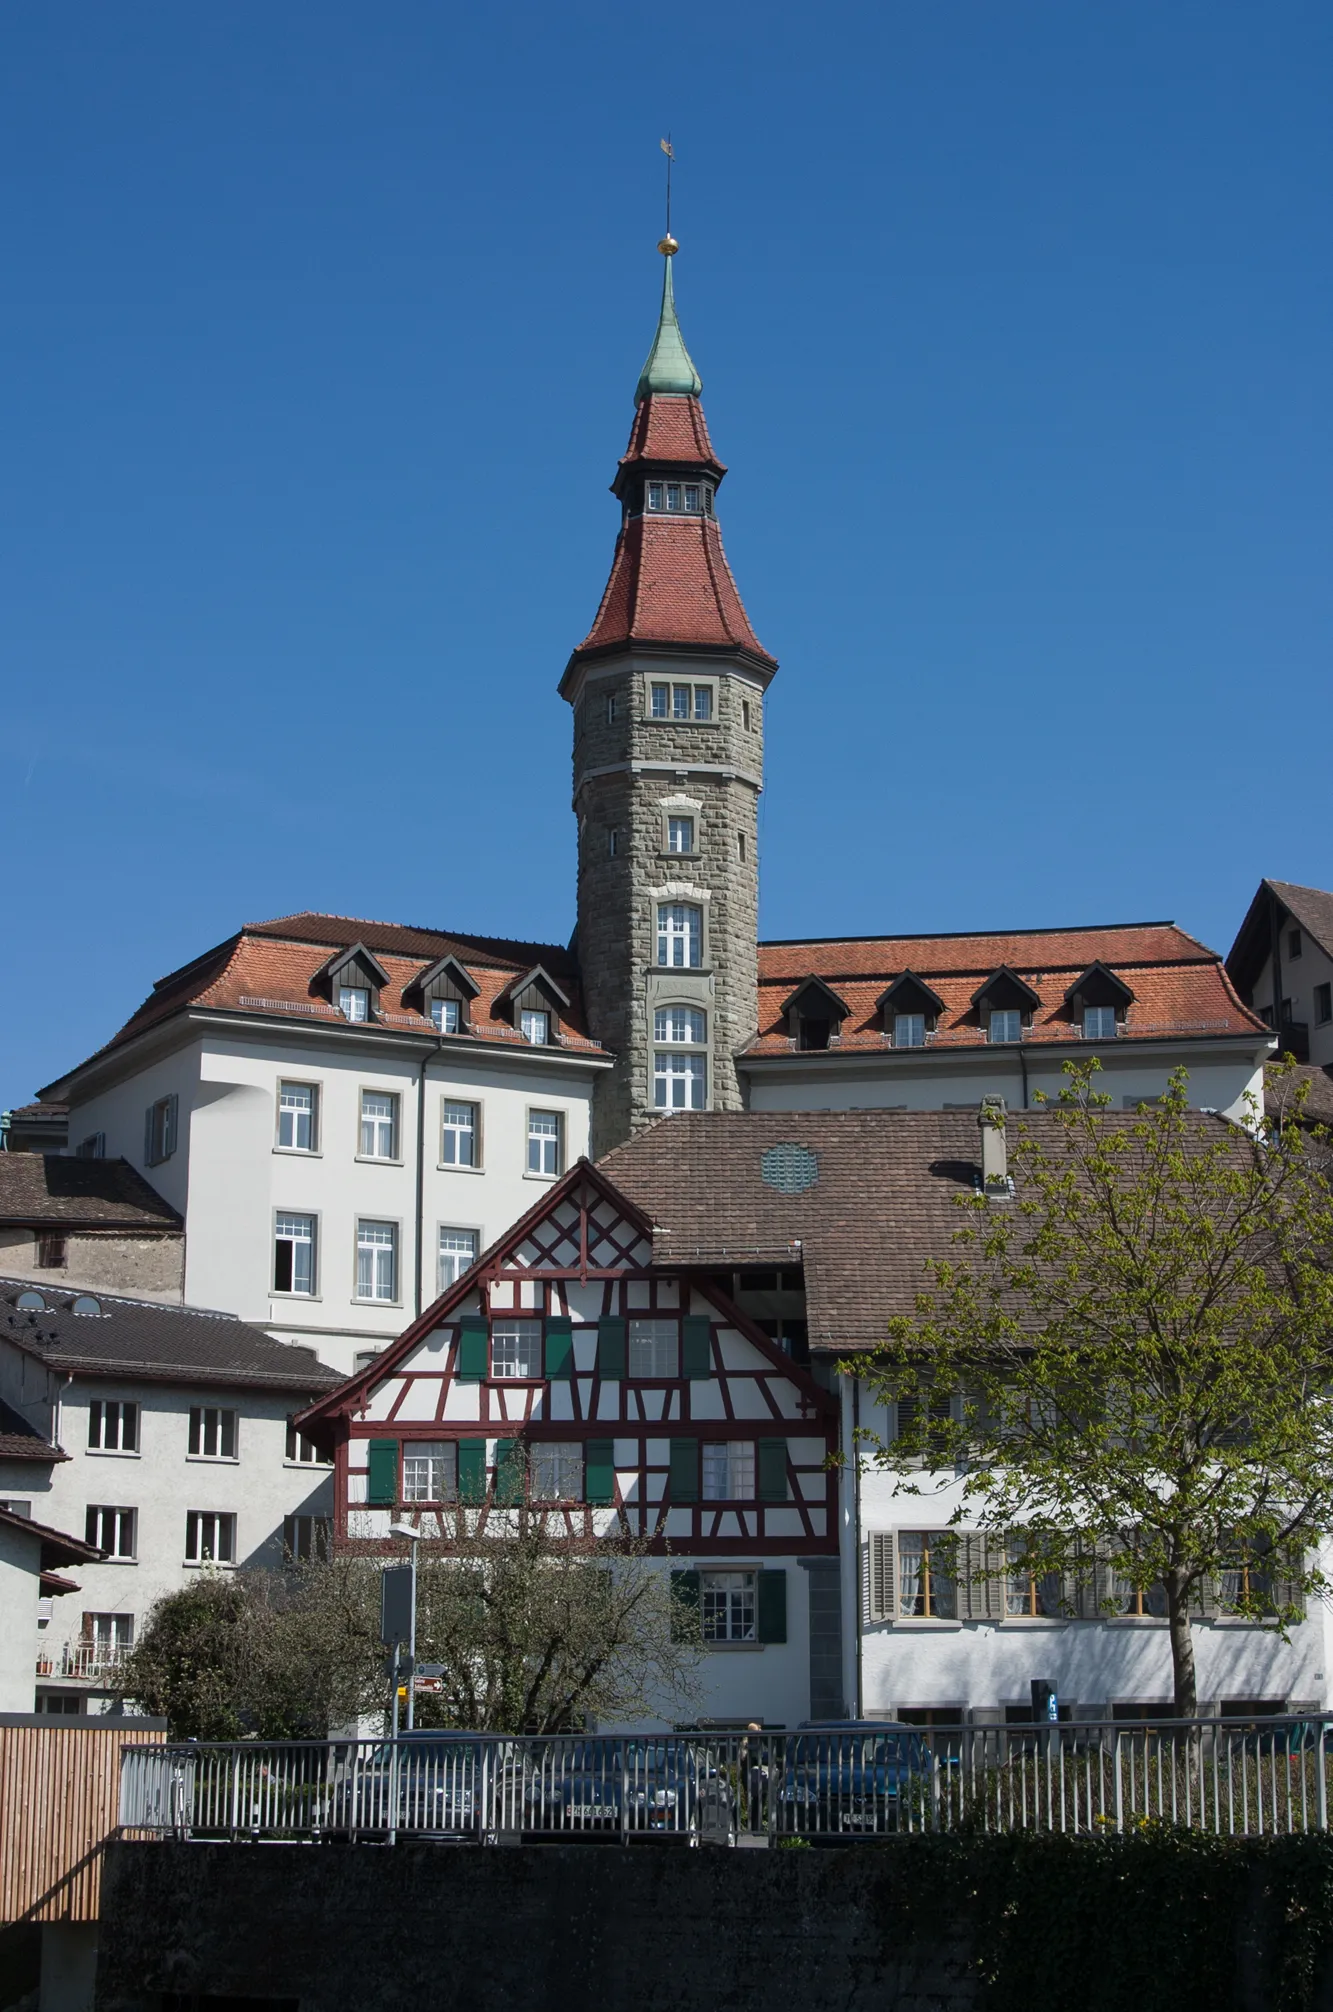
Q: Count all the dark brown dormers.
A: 7